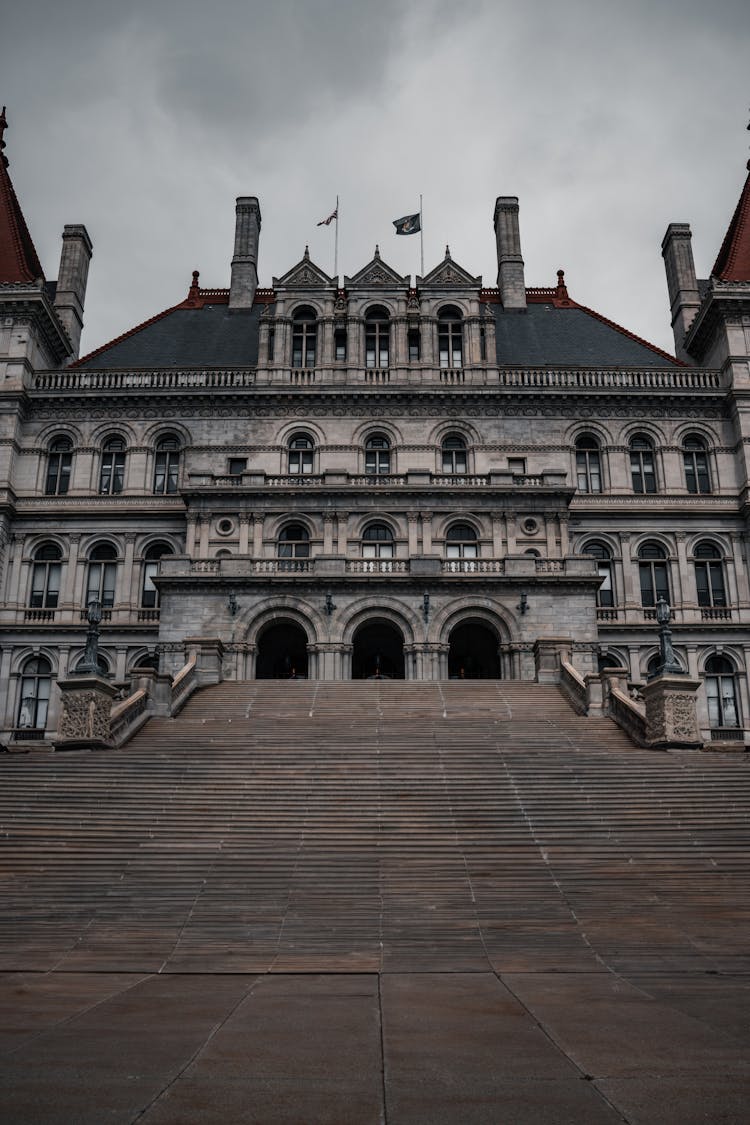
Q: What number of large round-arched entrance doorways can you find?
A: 3